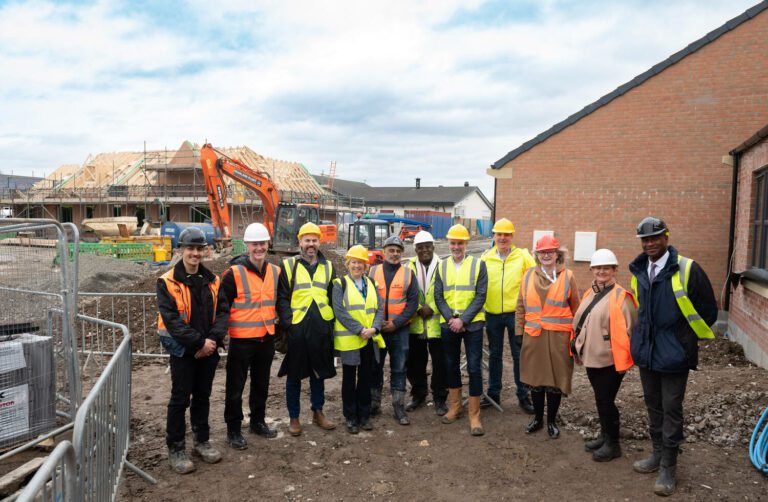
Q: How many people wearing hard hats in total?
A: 11